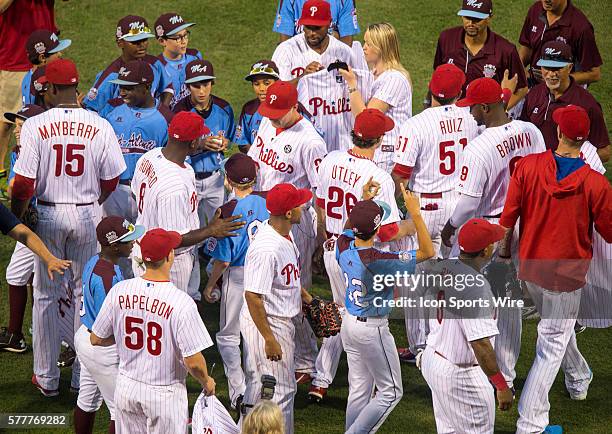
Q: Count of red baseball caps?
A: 11